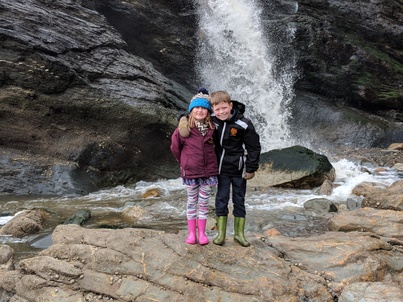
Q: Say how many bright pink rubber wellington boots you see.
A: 2